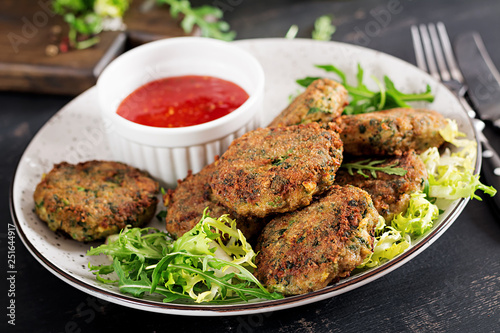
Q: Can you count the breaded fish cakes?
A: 7